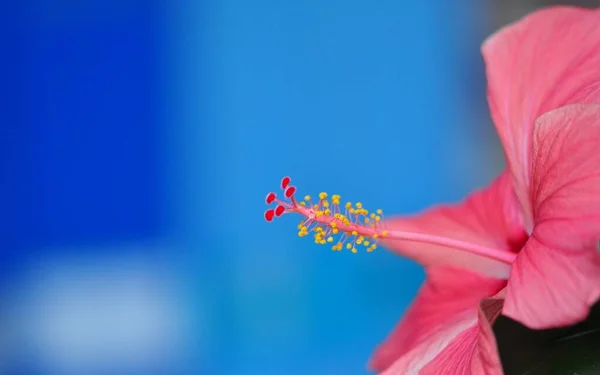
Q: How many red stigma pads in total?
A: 5